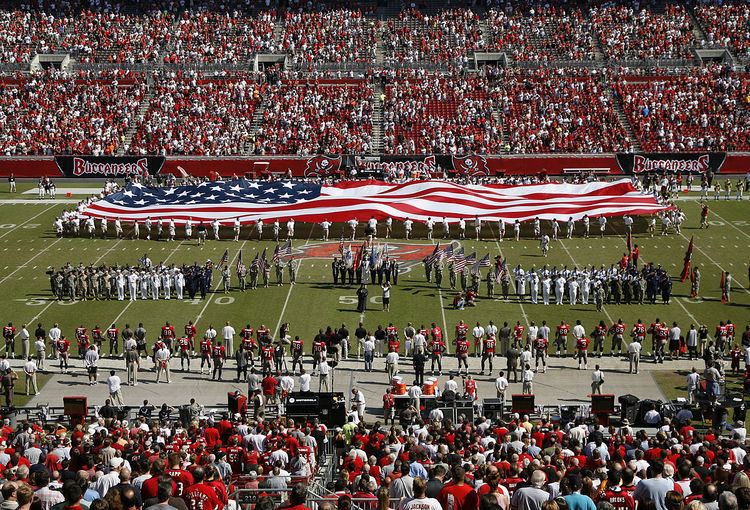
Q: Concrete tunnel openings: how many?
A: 4